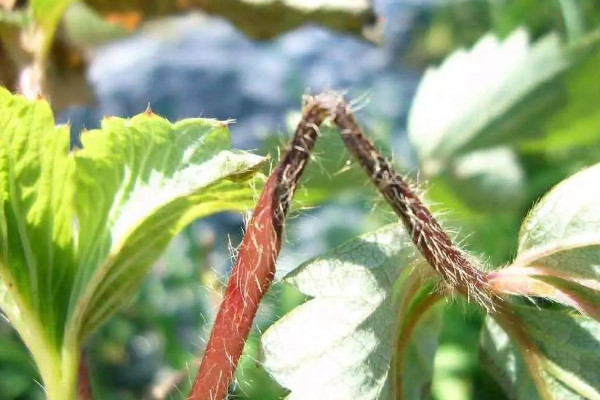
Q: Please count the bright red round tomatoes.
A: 0